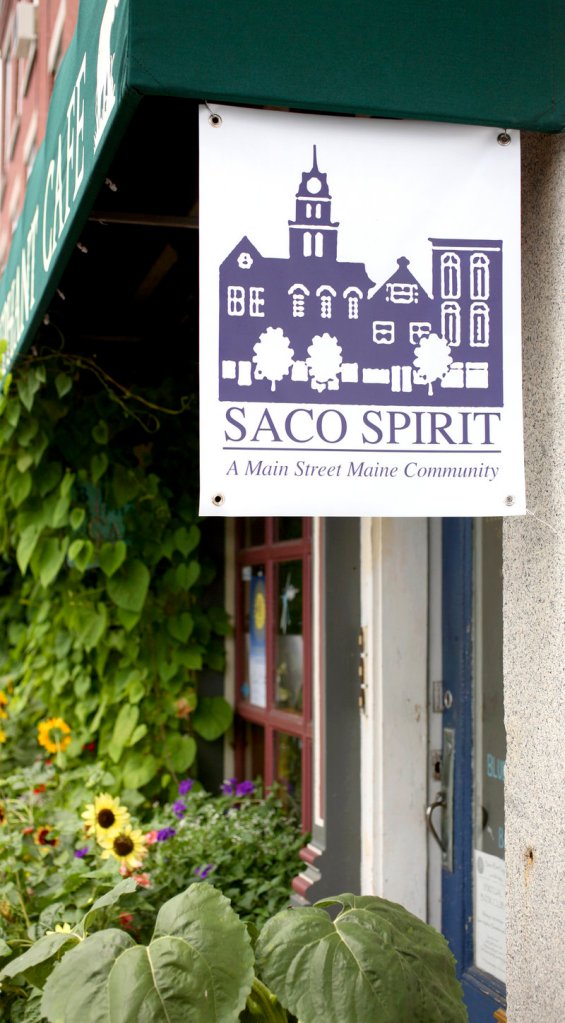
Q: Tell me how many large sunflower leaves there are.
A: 2